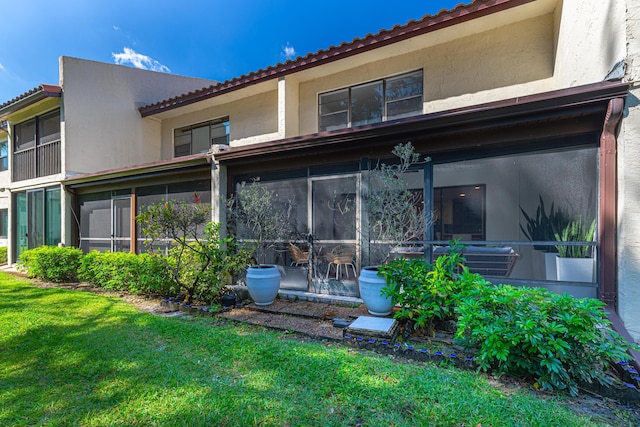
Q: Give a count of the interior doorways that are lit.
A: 1